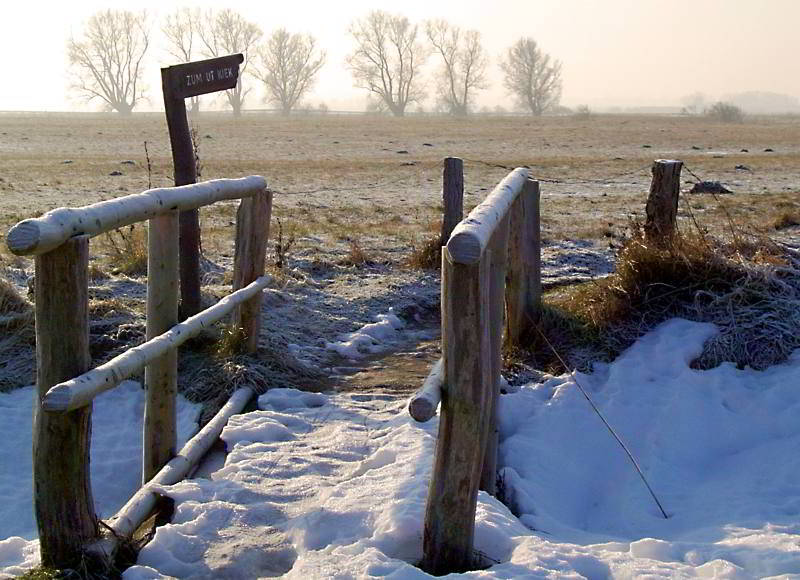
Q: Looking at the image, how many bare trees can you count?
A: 7